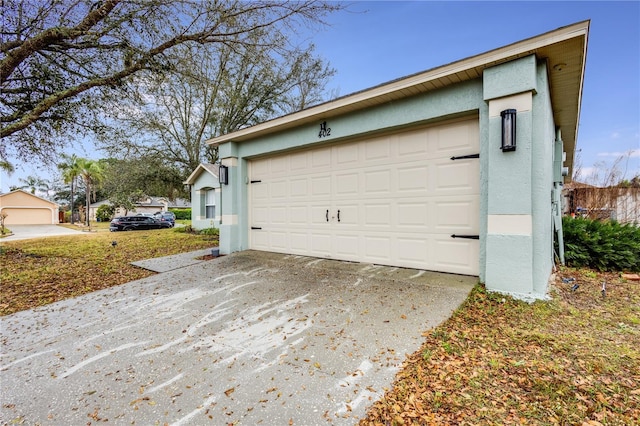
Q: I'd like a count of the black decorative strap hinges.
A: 4